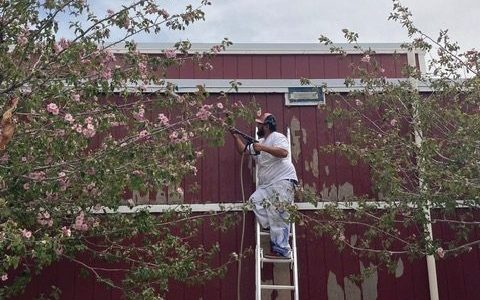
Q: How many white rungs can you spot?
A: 3